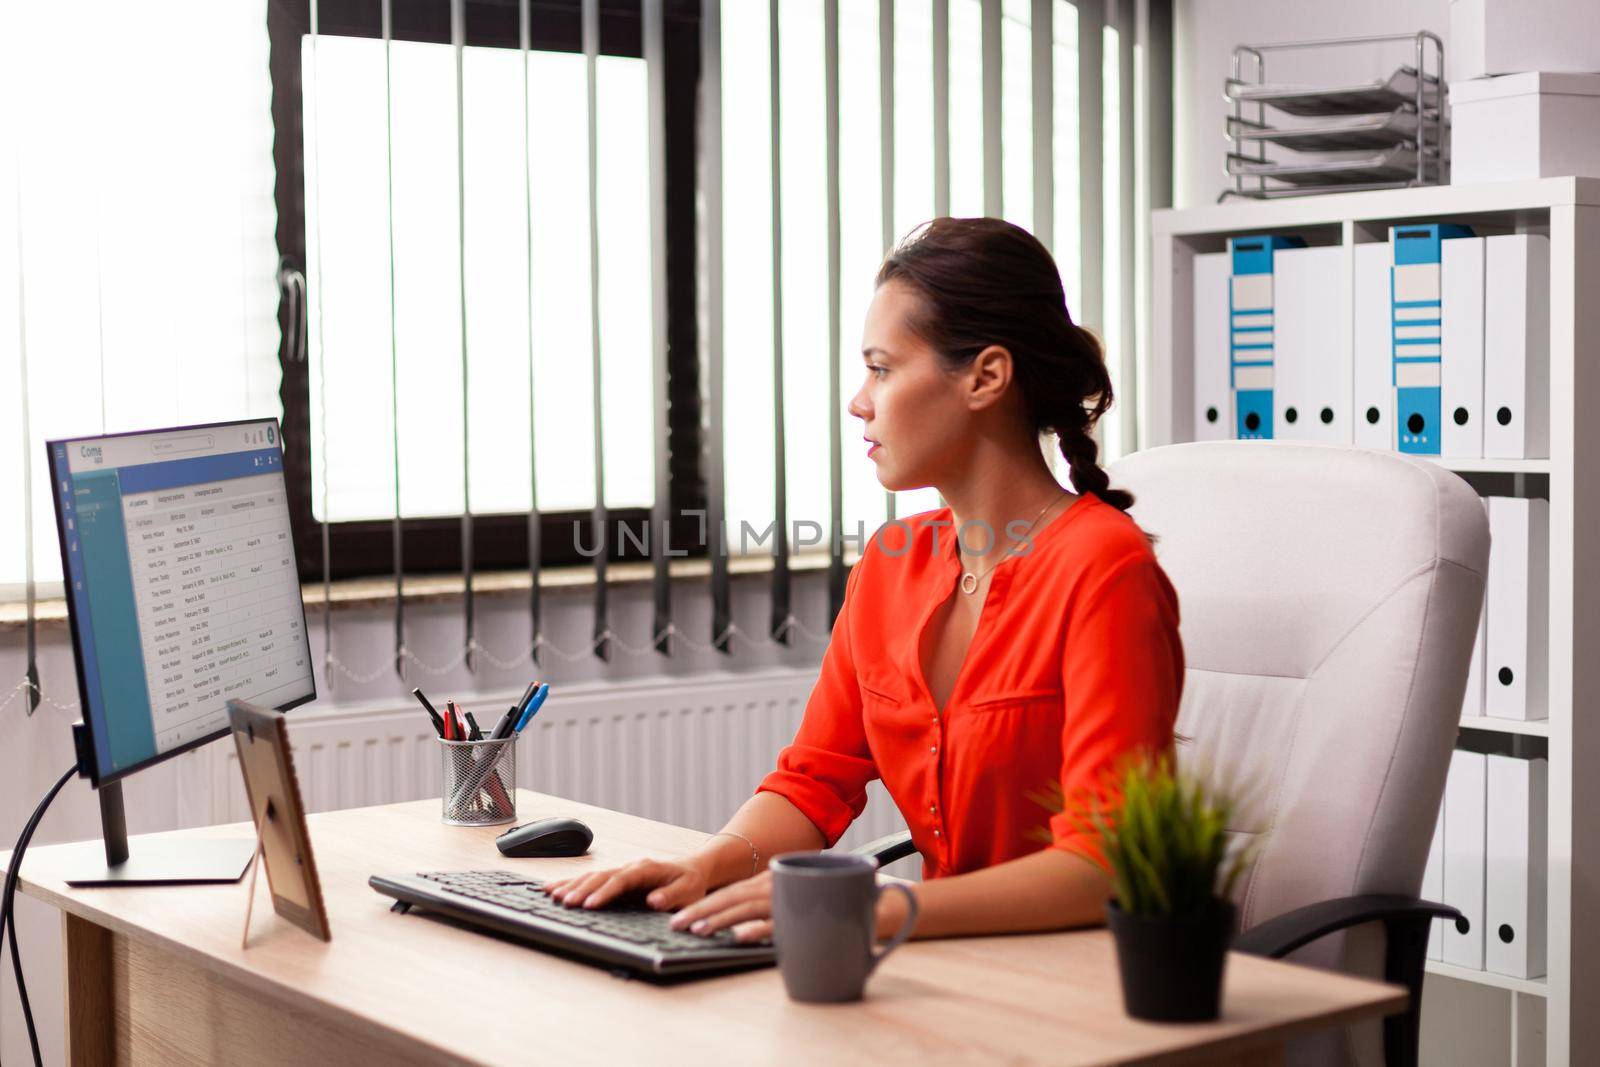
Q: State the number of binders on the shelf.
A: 13